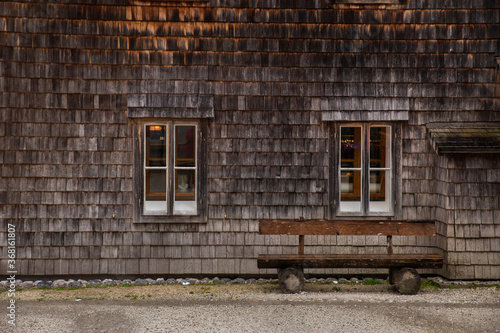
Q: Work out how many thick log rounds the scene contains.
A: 2